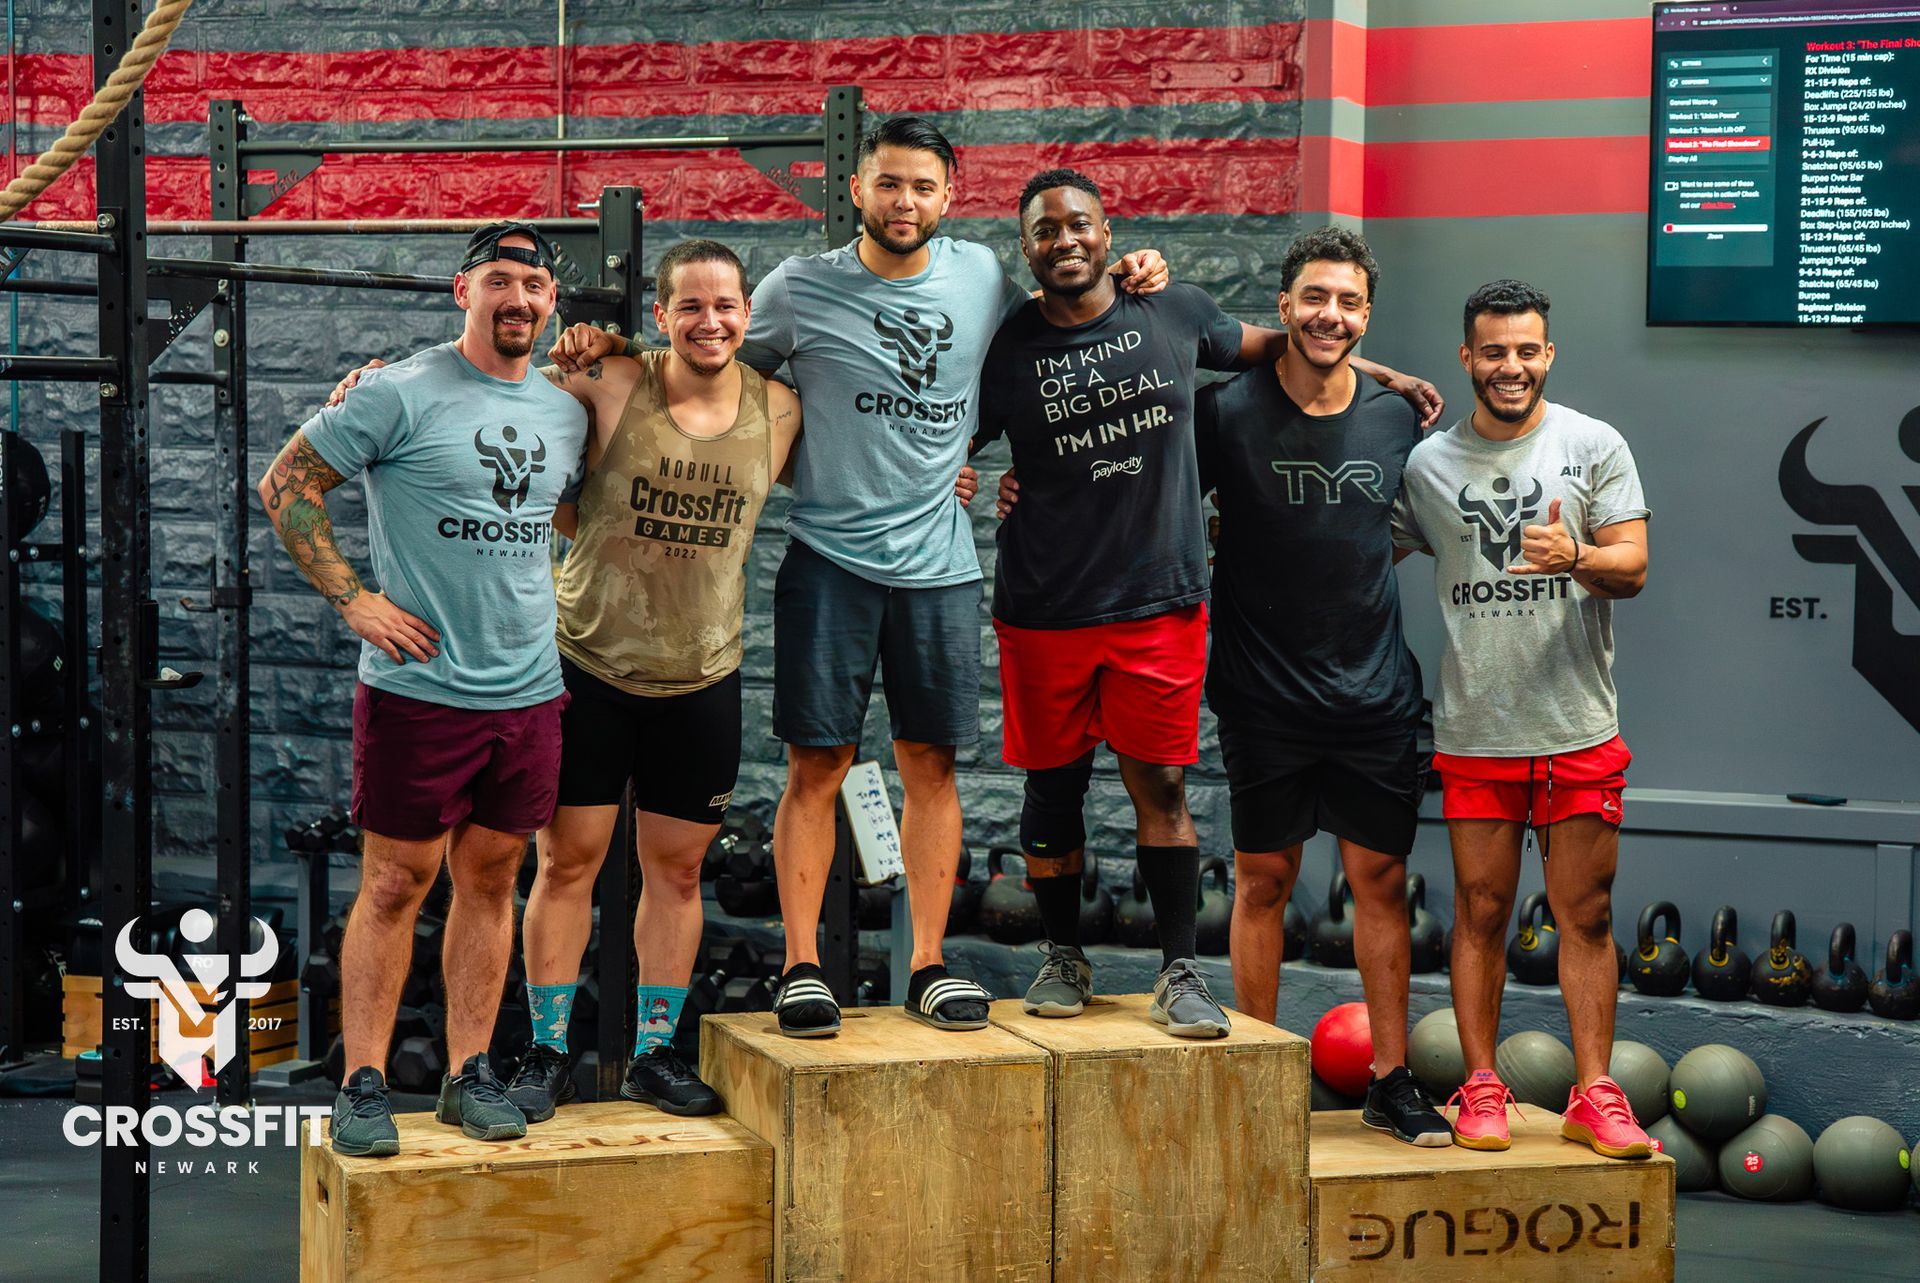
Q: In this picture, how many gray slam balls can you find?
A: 8